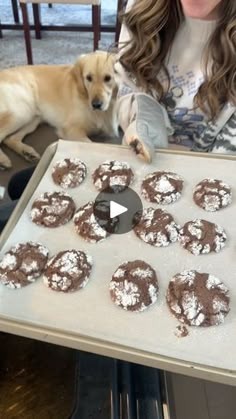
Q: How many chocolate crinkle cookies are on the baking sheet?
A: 12